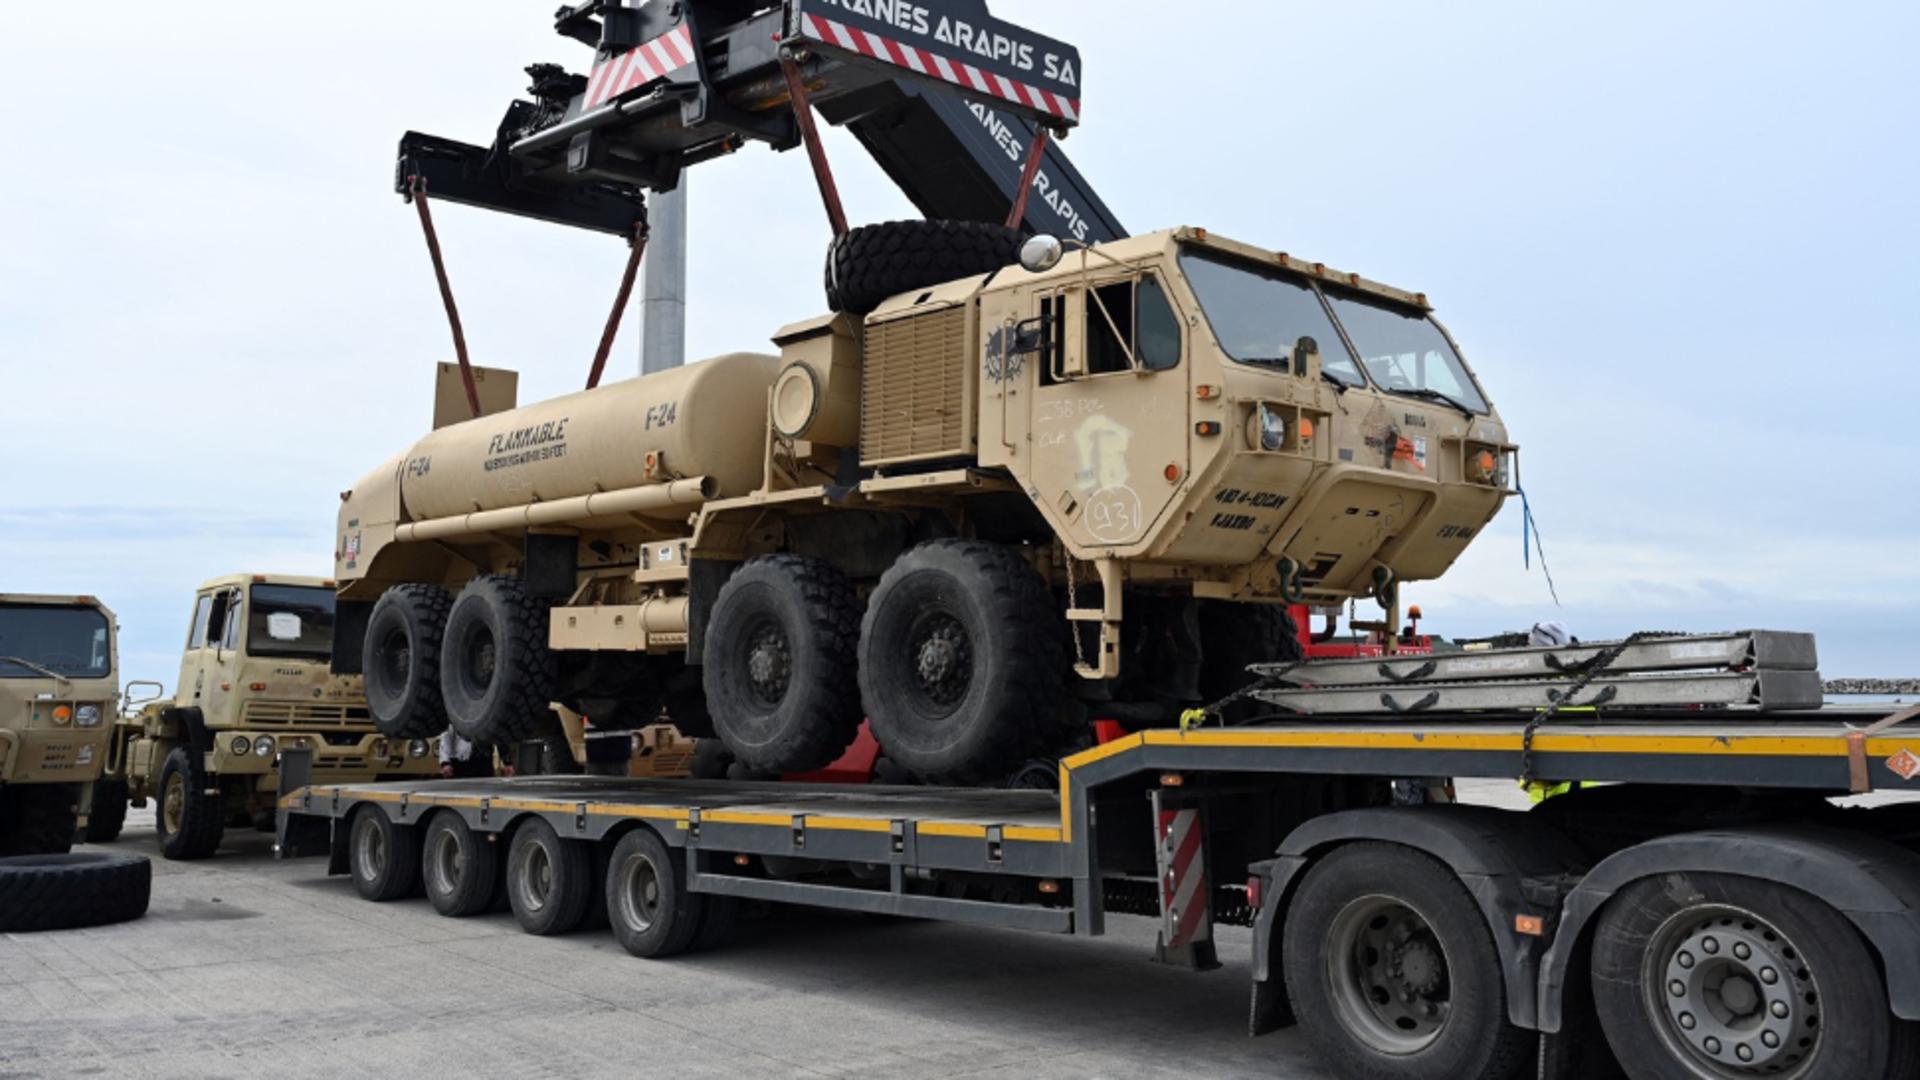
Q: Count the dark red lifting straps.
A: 4